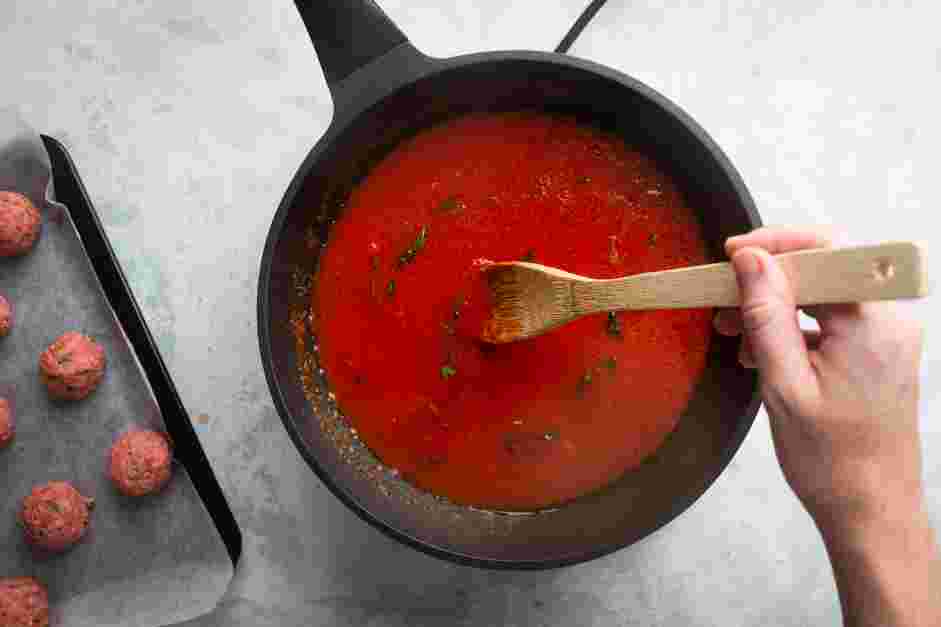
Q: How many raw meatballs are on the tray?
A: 7